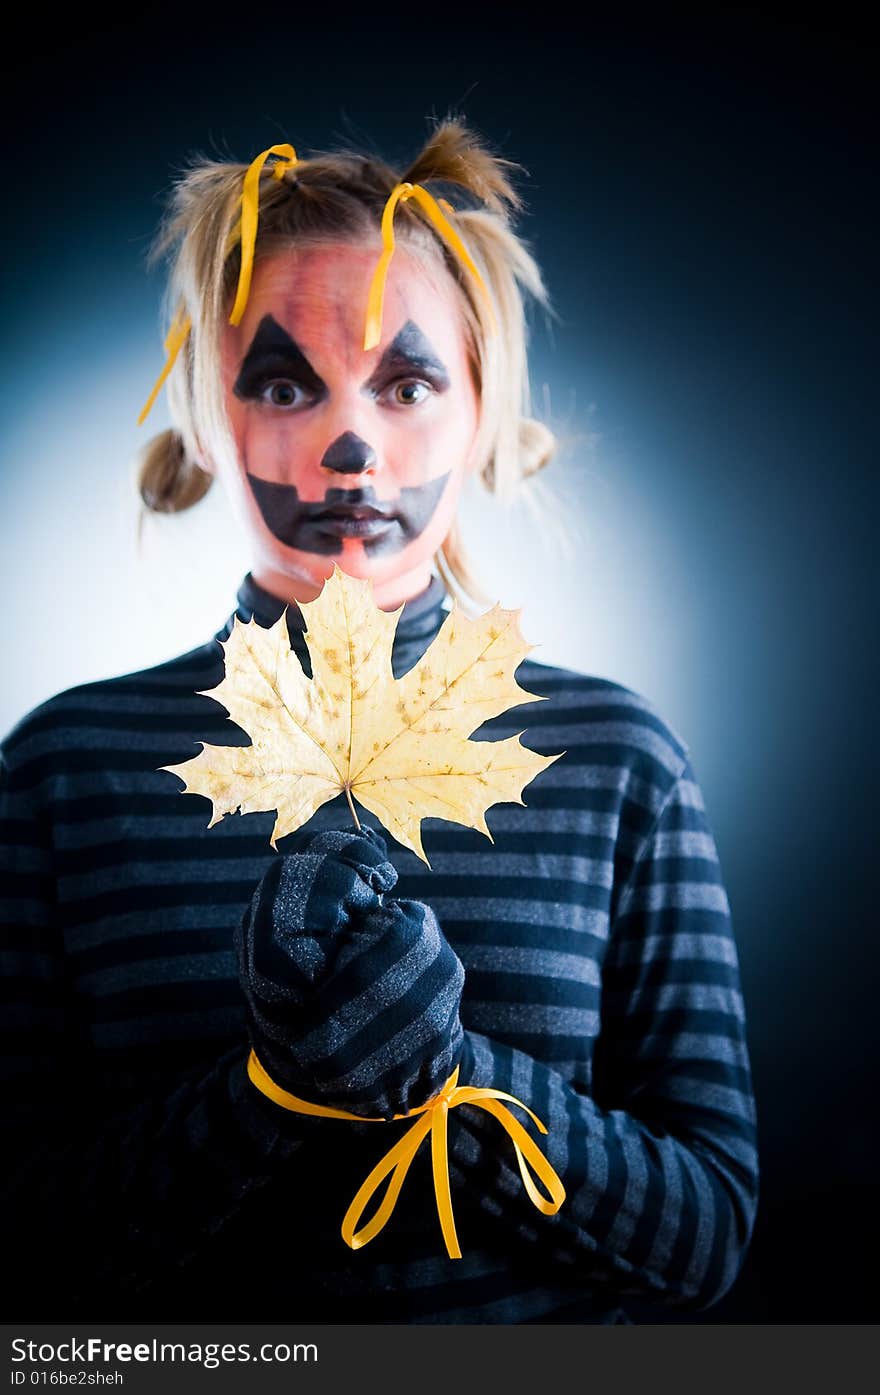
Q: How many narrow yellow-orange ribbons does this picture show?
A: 4